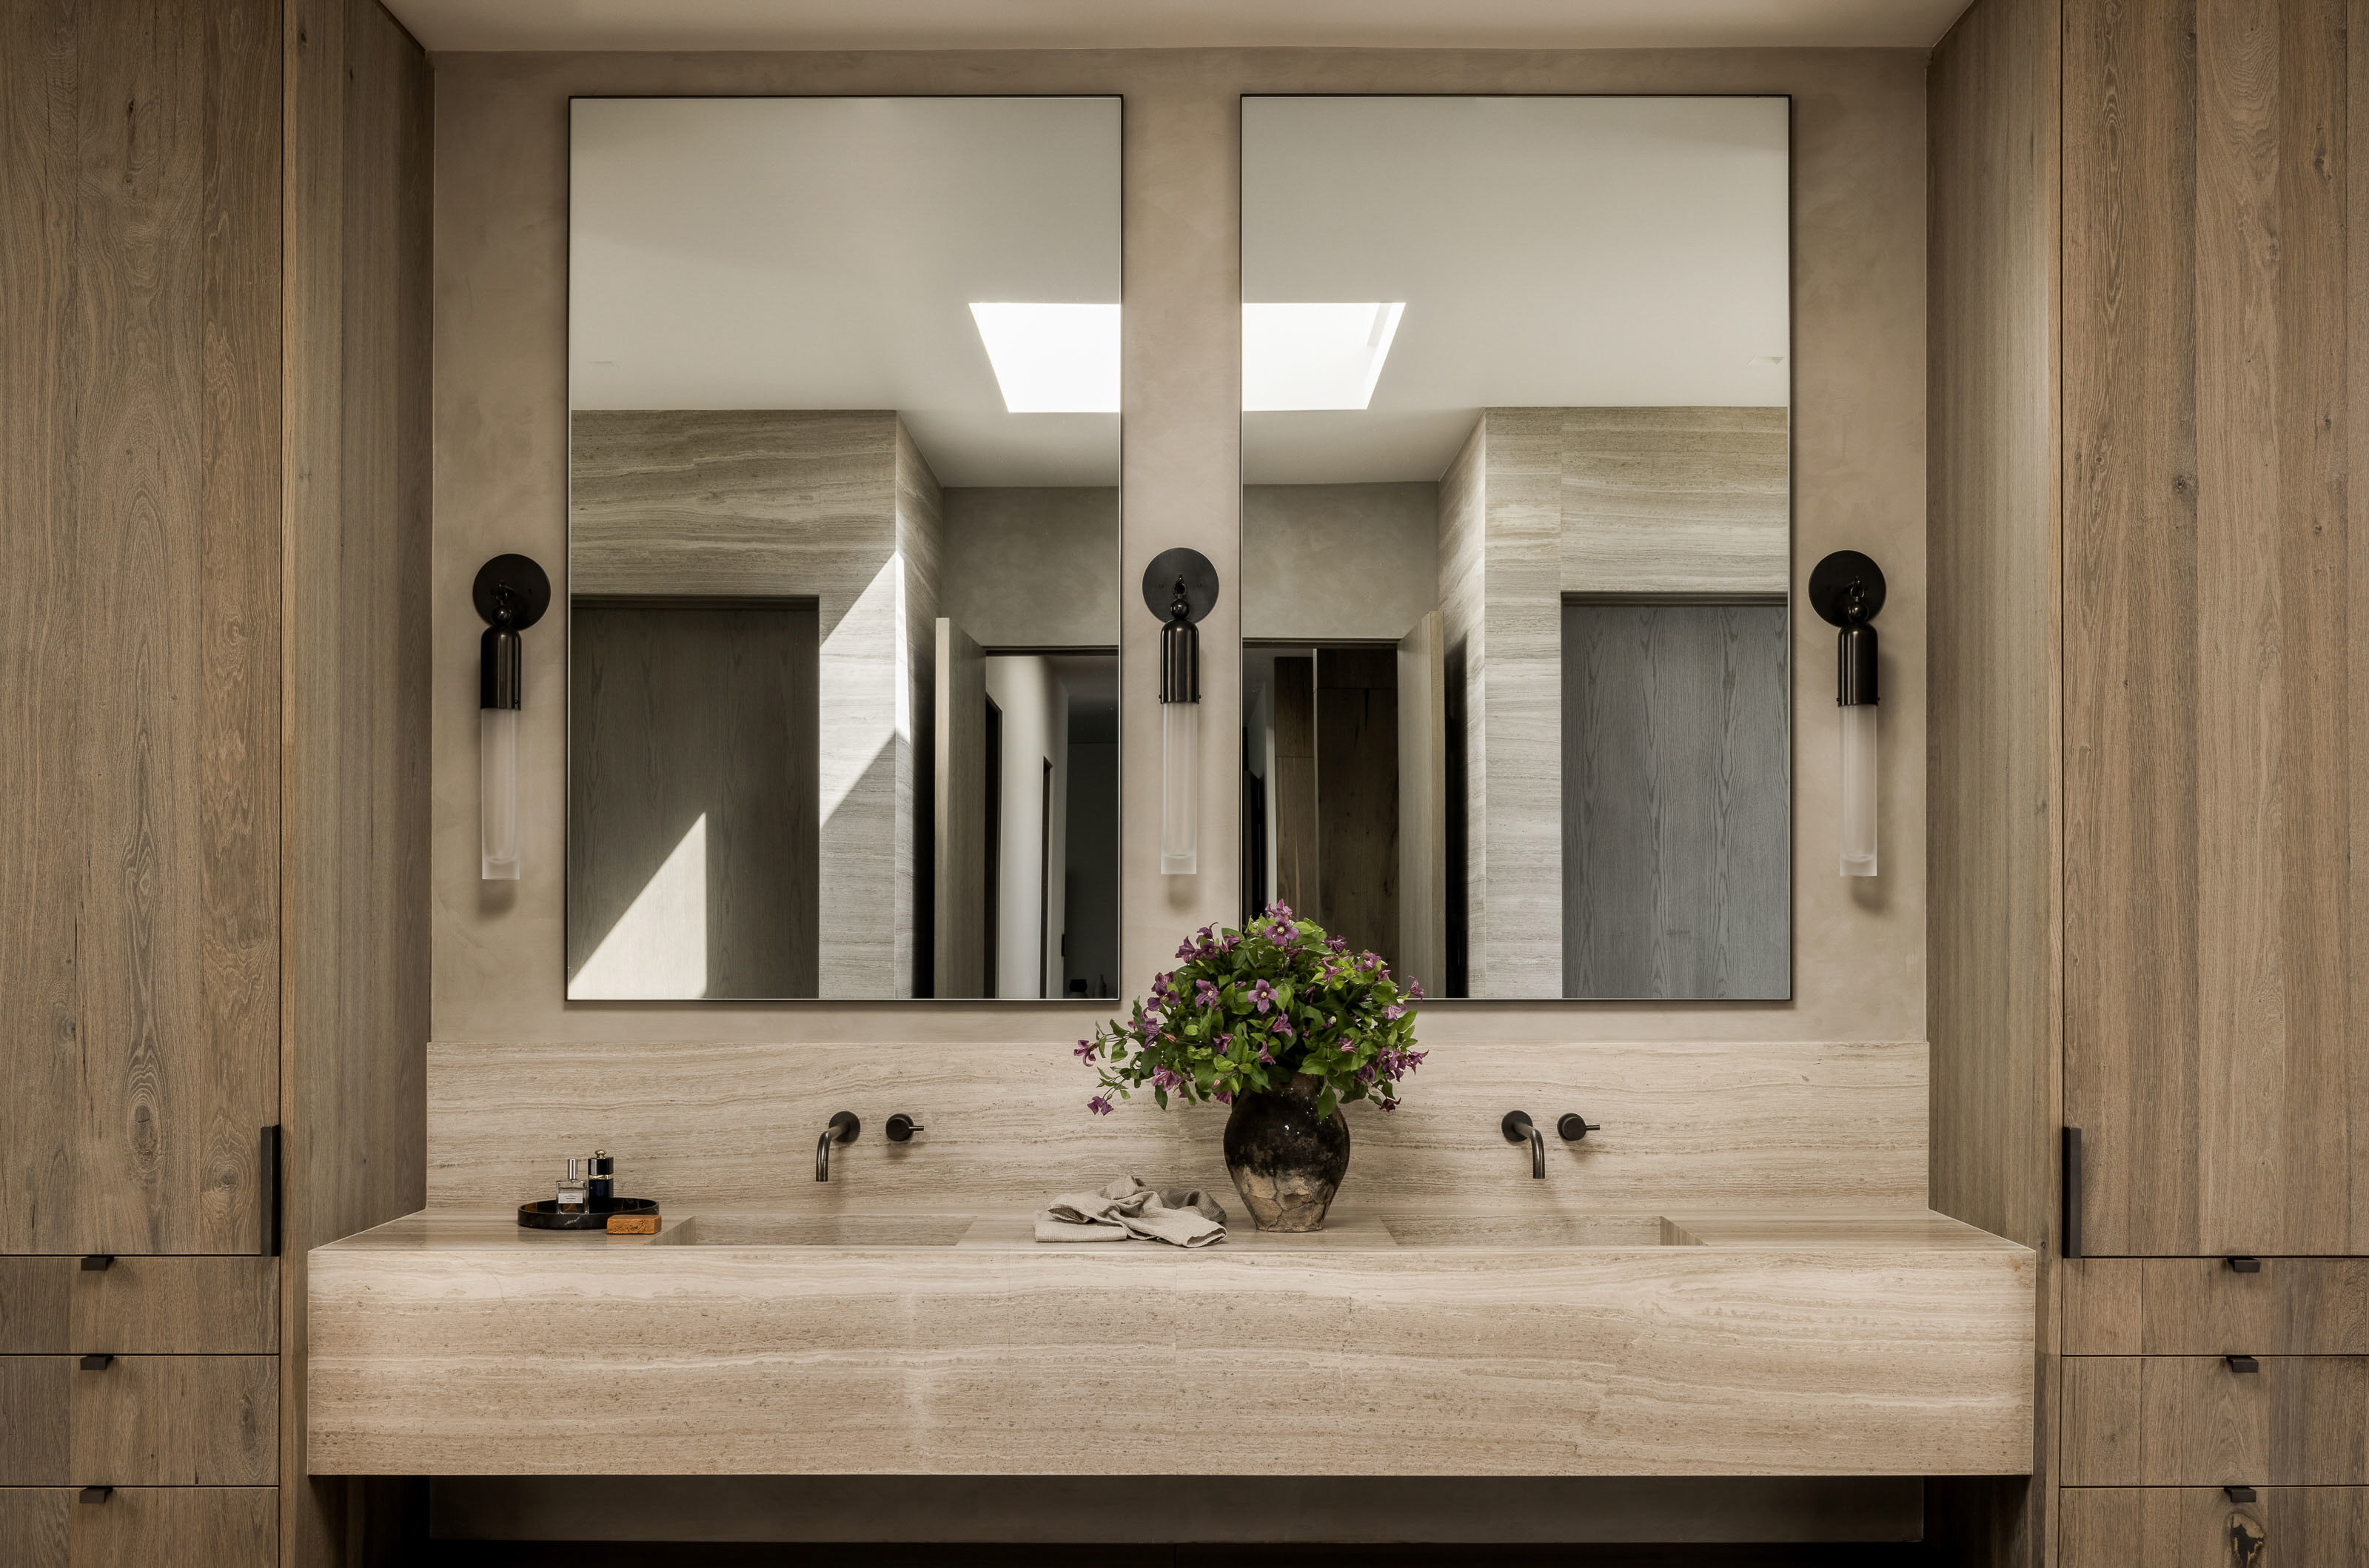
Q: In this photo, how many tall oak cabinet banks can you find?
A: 2